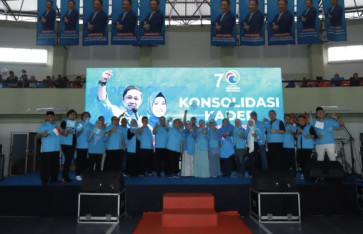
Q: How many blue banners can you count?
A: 10